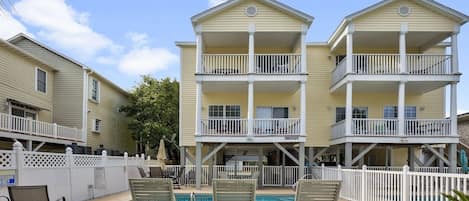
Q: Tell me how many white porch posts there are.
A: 12